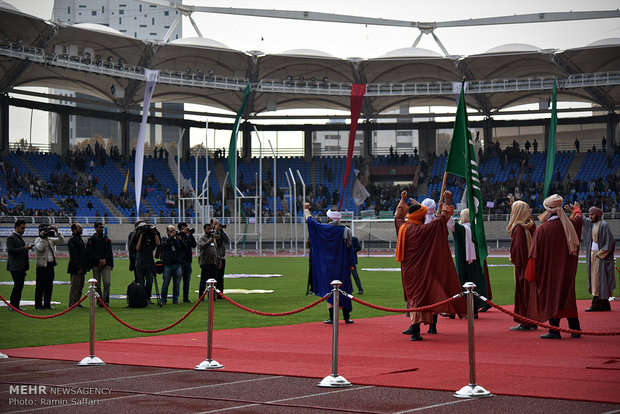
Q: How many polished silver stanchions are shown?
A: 4